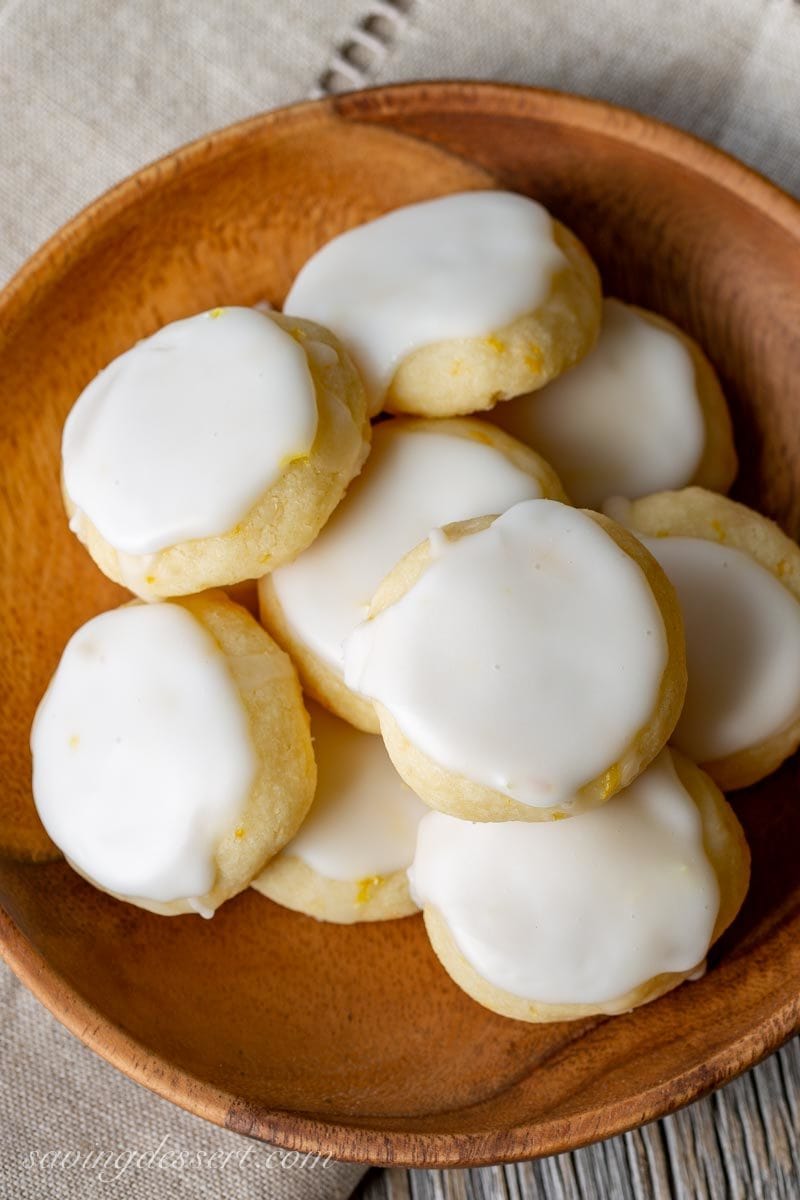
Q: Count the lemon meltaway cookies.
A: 9